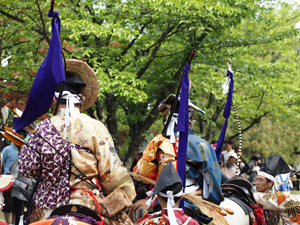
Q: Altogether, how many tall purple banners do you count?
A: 3